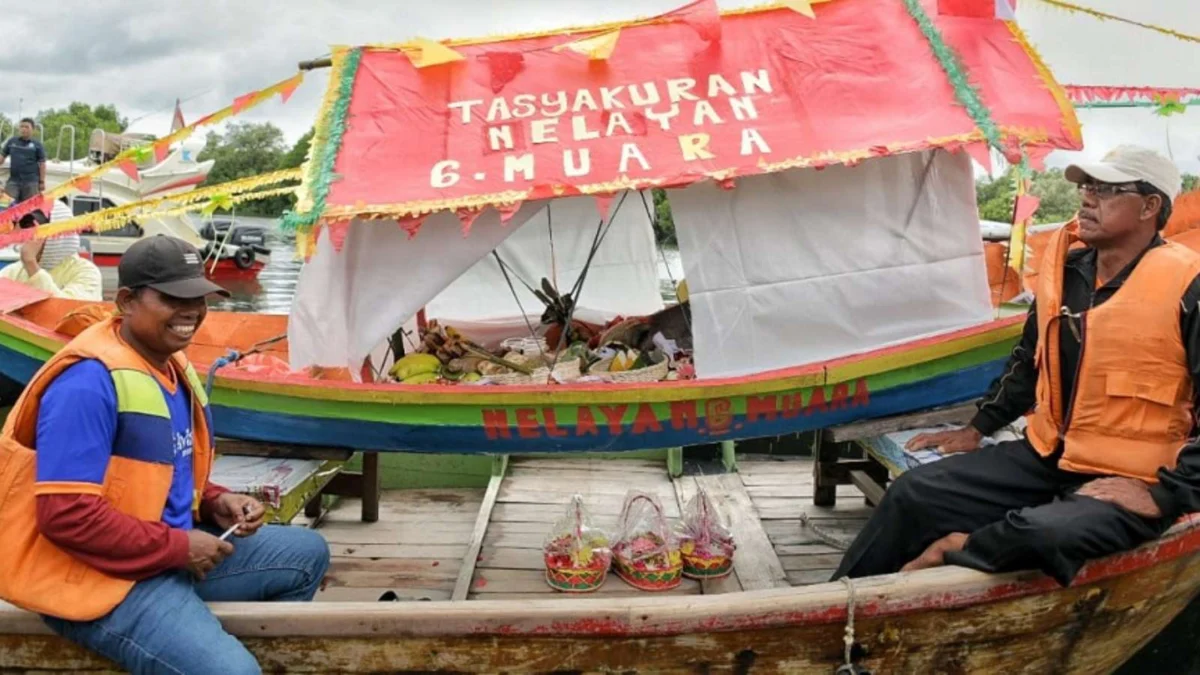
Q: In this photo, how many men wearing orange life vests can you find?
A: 2